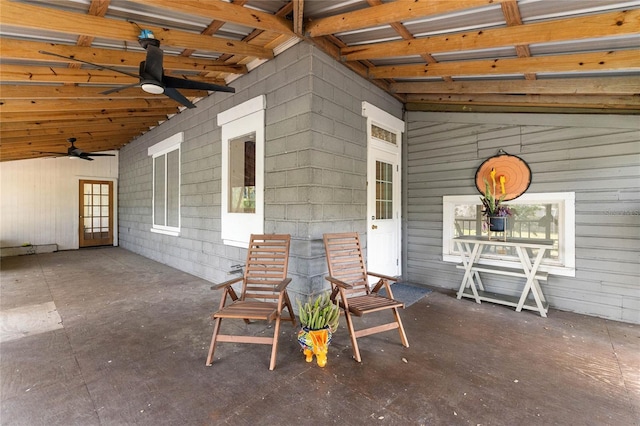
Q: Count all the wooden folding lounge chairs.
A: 2